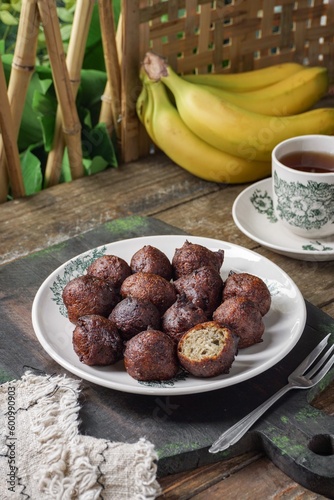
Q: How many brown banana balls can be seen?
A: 13